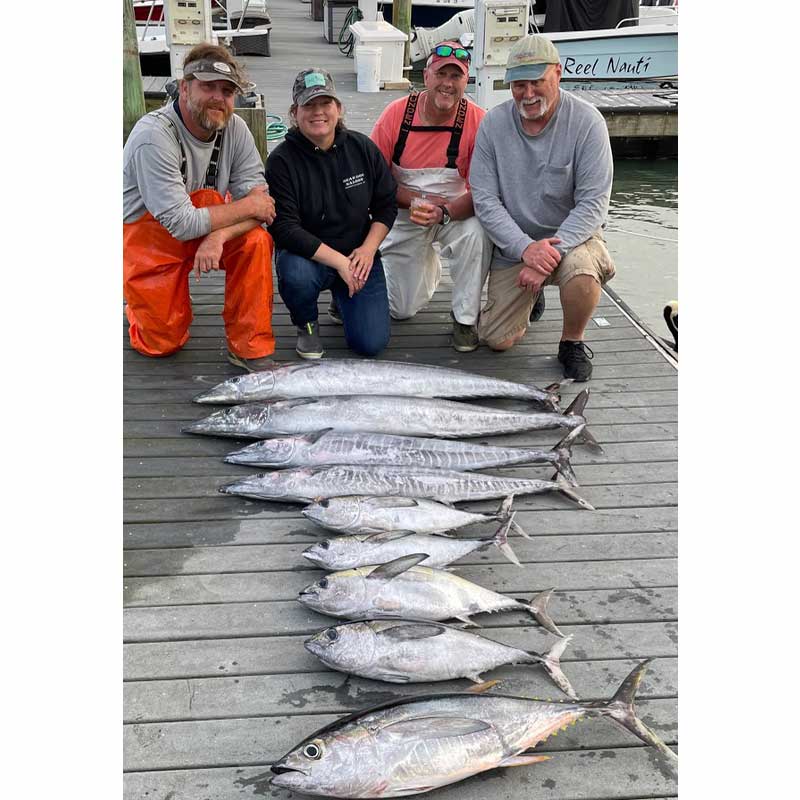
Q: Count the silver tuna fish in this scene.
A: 5